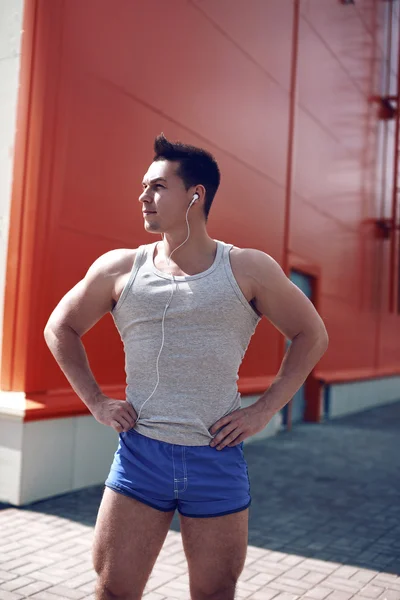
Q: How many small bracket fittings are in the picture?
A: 2